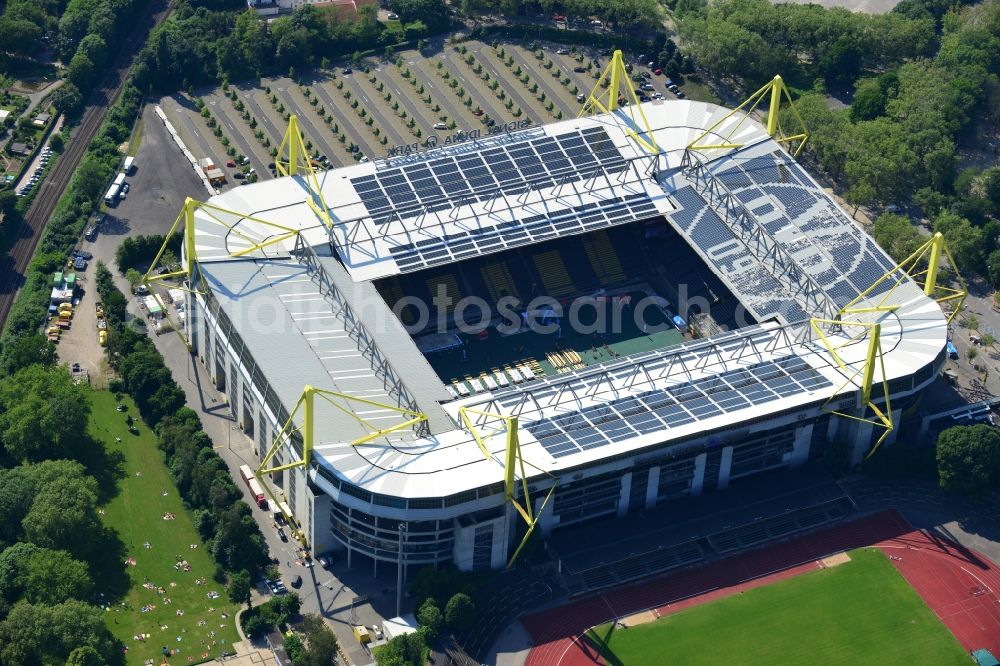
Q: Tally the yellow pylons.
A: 8